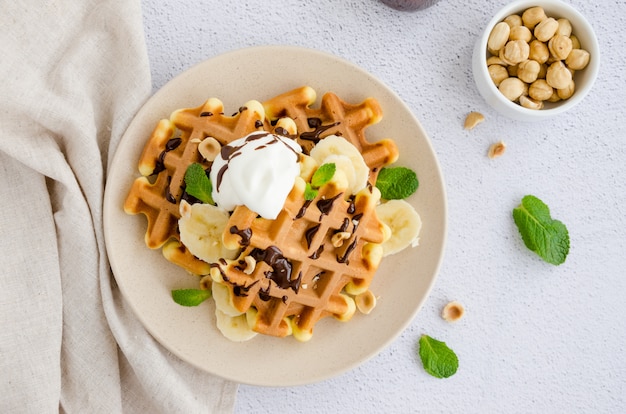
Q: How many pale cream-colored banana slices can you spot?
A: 6